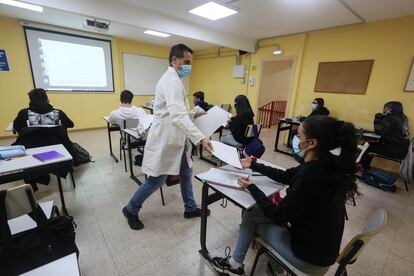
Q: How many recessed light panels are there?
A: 3